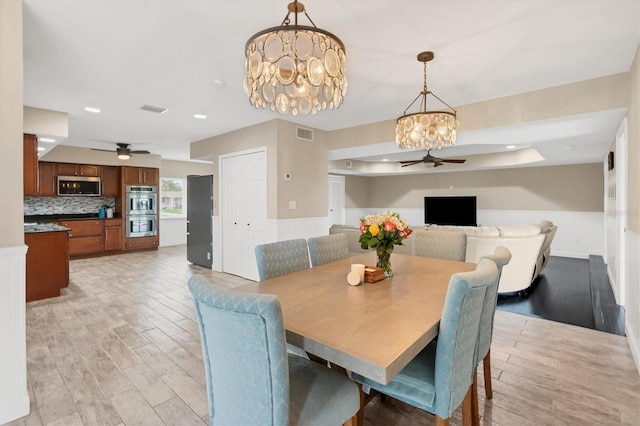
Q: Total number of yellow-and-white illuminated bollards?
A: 0